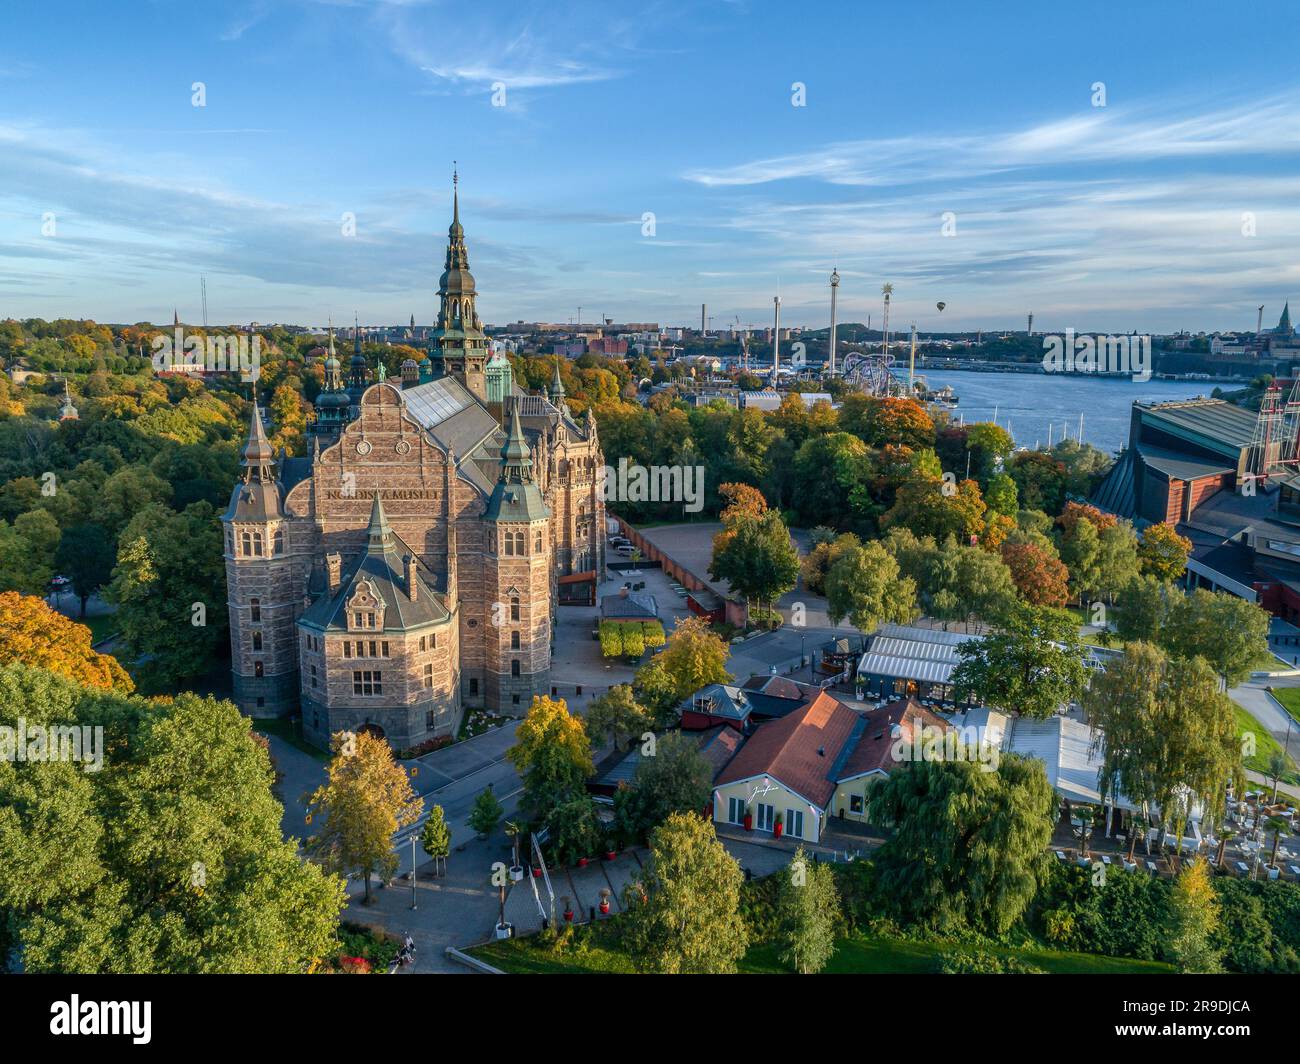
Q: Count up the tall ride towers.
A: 4